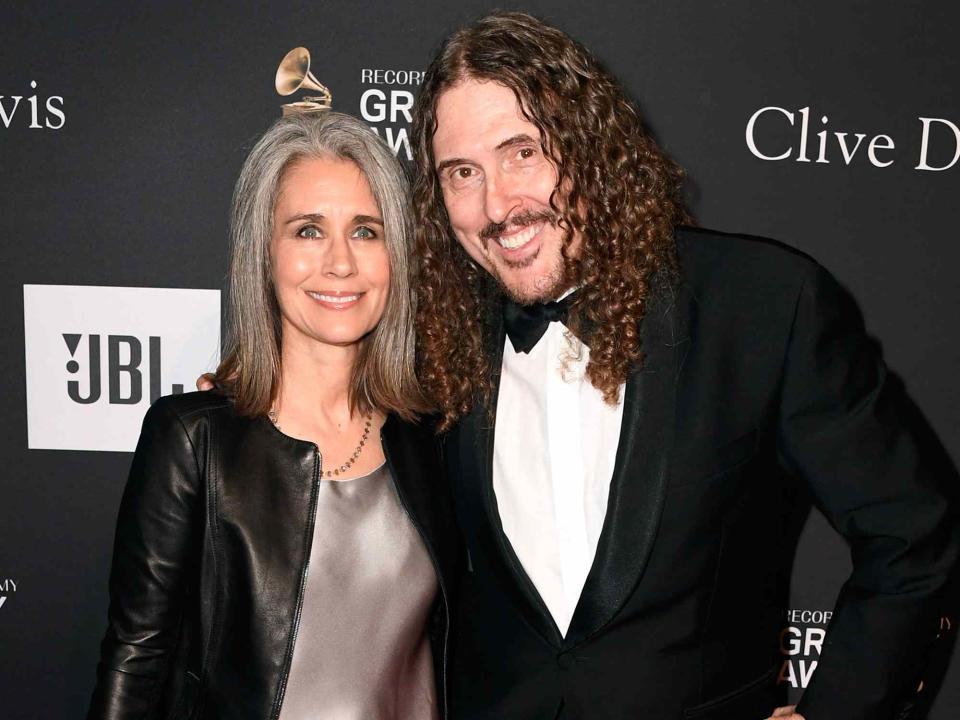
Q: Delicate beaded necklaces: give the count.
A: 1